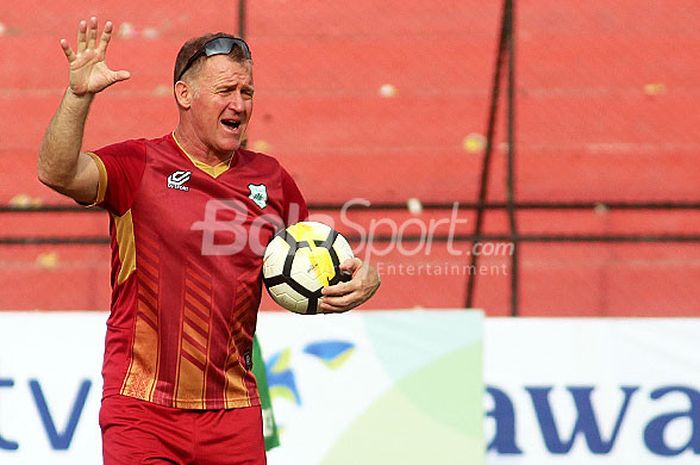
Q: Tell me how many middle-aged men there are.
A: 1